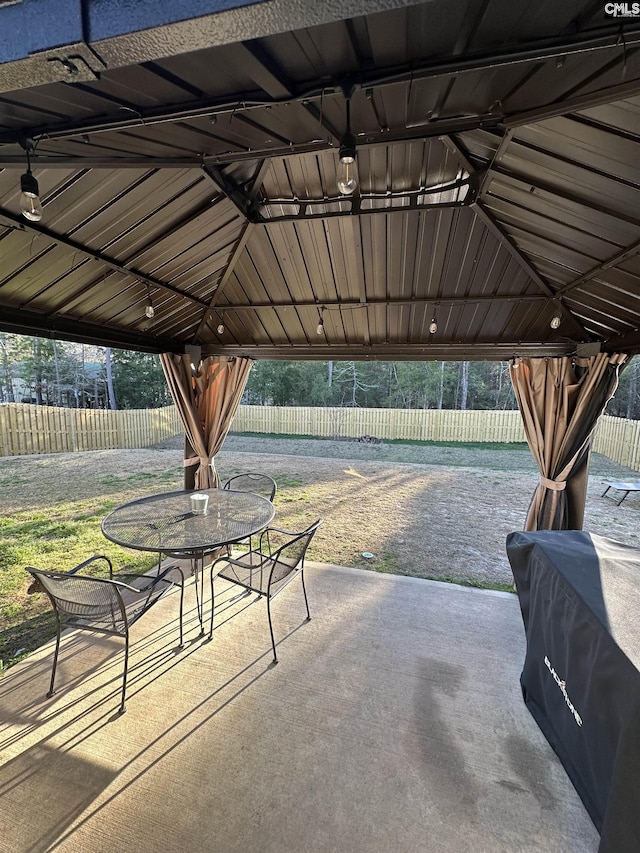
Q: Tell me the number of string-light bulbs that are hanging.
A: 7